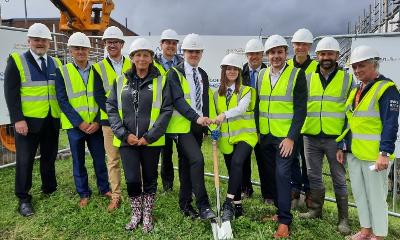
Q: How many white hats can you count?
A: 12